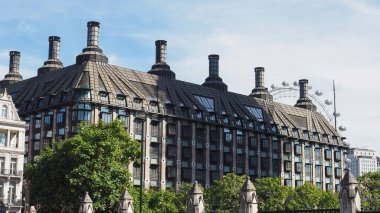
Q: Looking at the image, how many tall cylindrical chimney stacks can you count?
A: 7